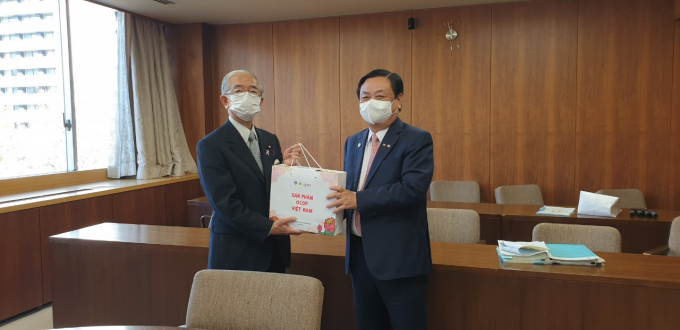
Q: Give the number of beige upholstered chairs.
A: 7